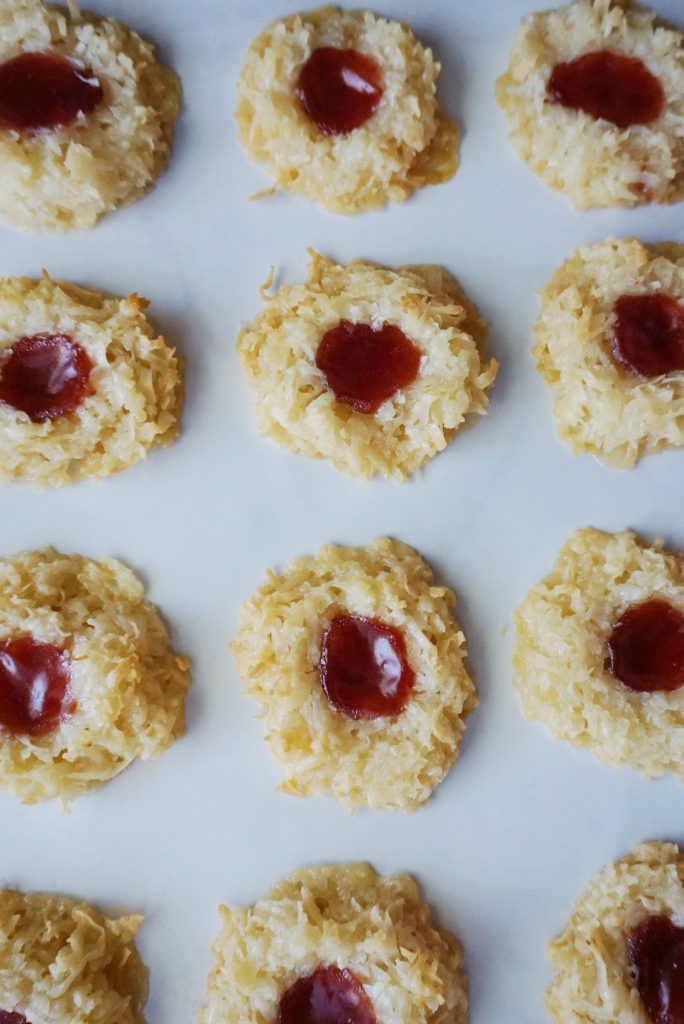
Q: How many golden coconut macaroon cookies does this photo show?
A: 12